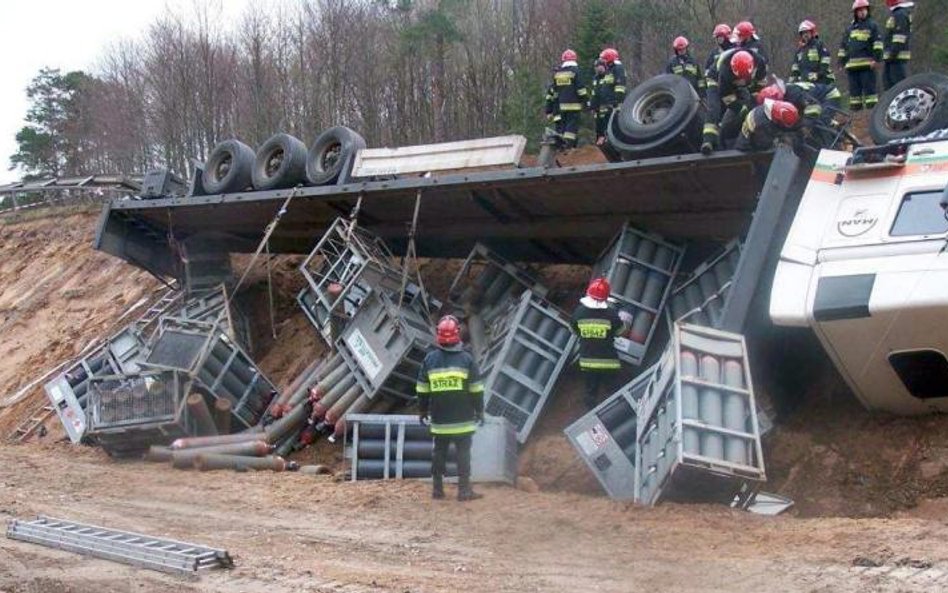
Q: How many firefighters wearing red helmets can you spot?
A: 13